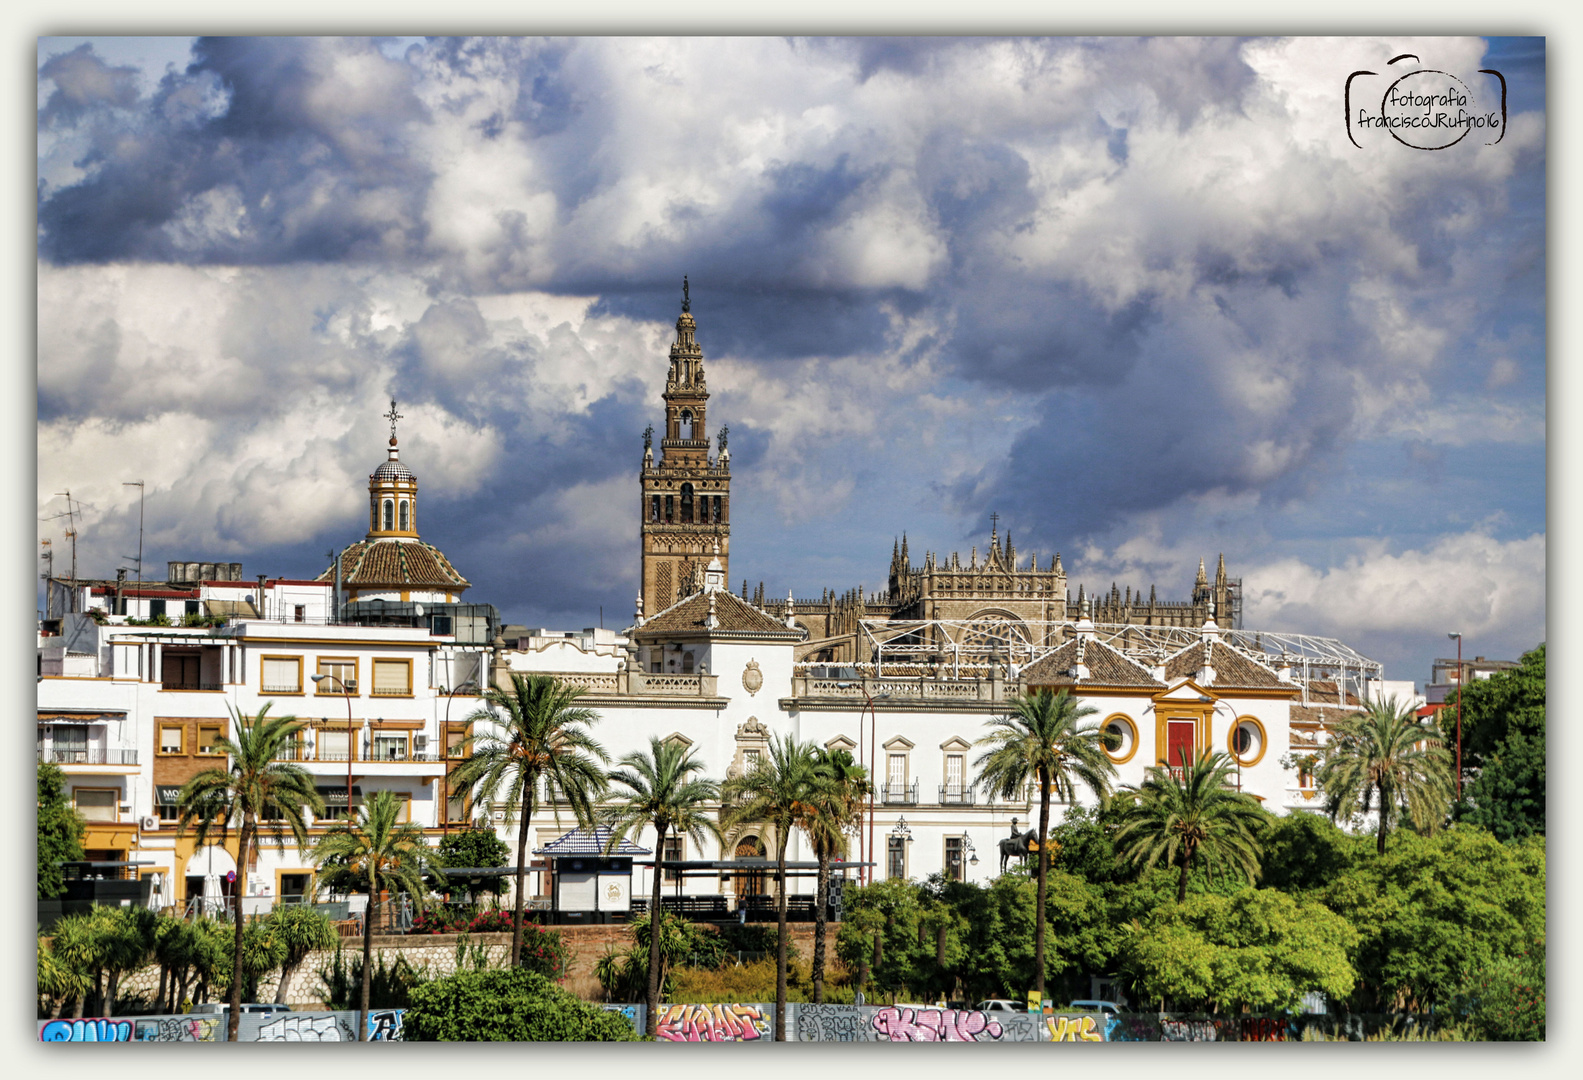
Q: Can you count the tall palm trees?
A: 9